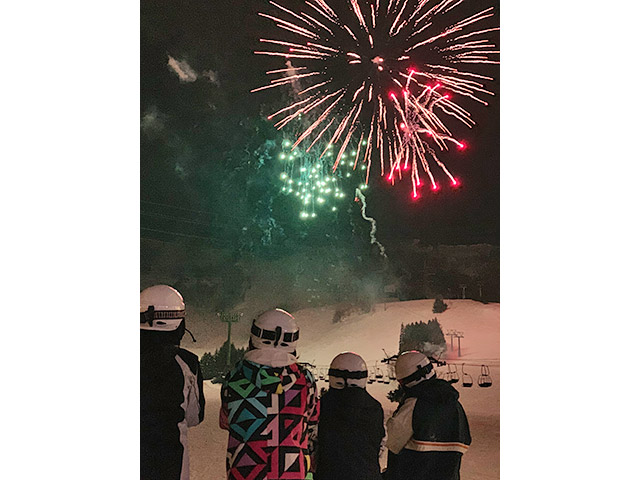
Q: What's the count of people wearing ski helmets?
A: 4